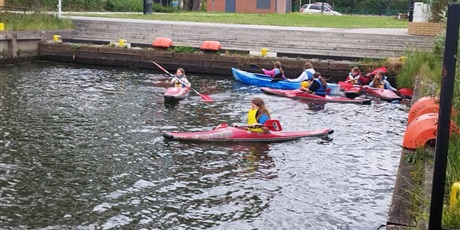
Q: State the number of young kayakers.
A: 7